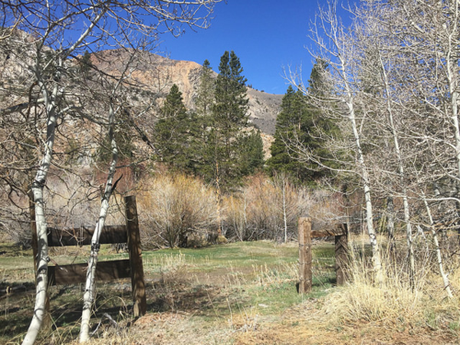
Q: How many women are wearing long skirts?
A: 0